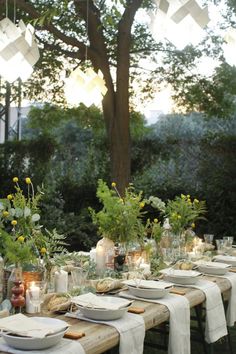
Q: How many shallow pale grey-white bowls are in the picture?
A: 6